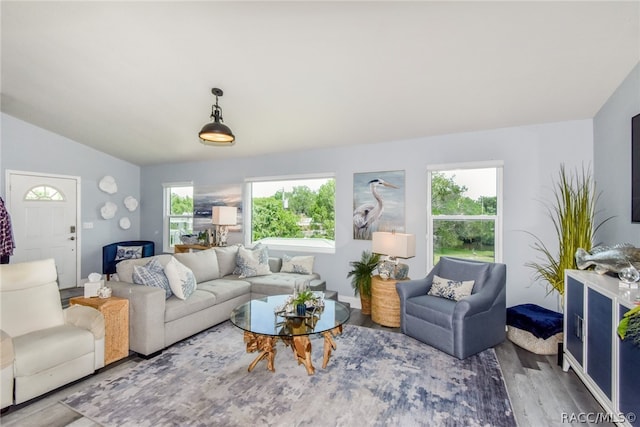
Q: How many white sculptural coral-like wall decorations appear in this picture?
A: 4